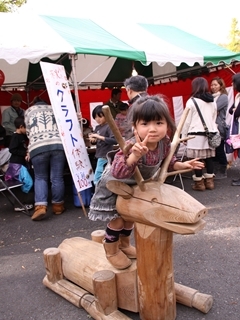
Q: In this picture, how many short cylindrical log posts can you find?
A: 3